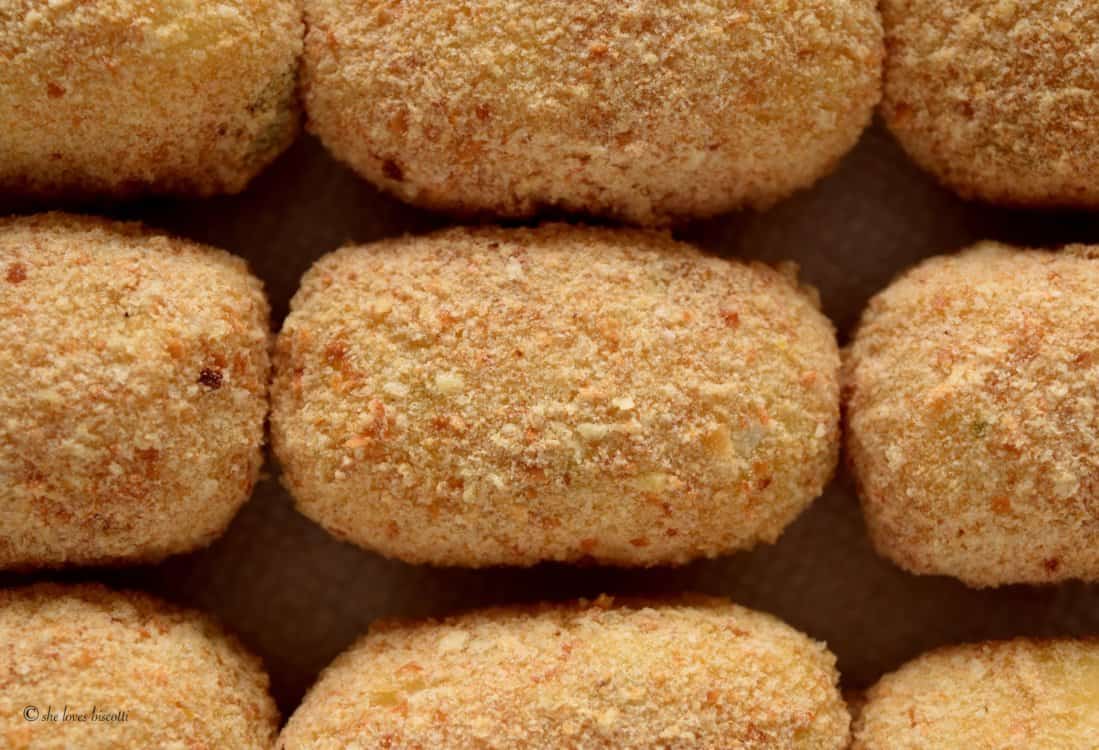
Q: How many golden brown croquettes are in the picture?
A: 9